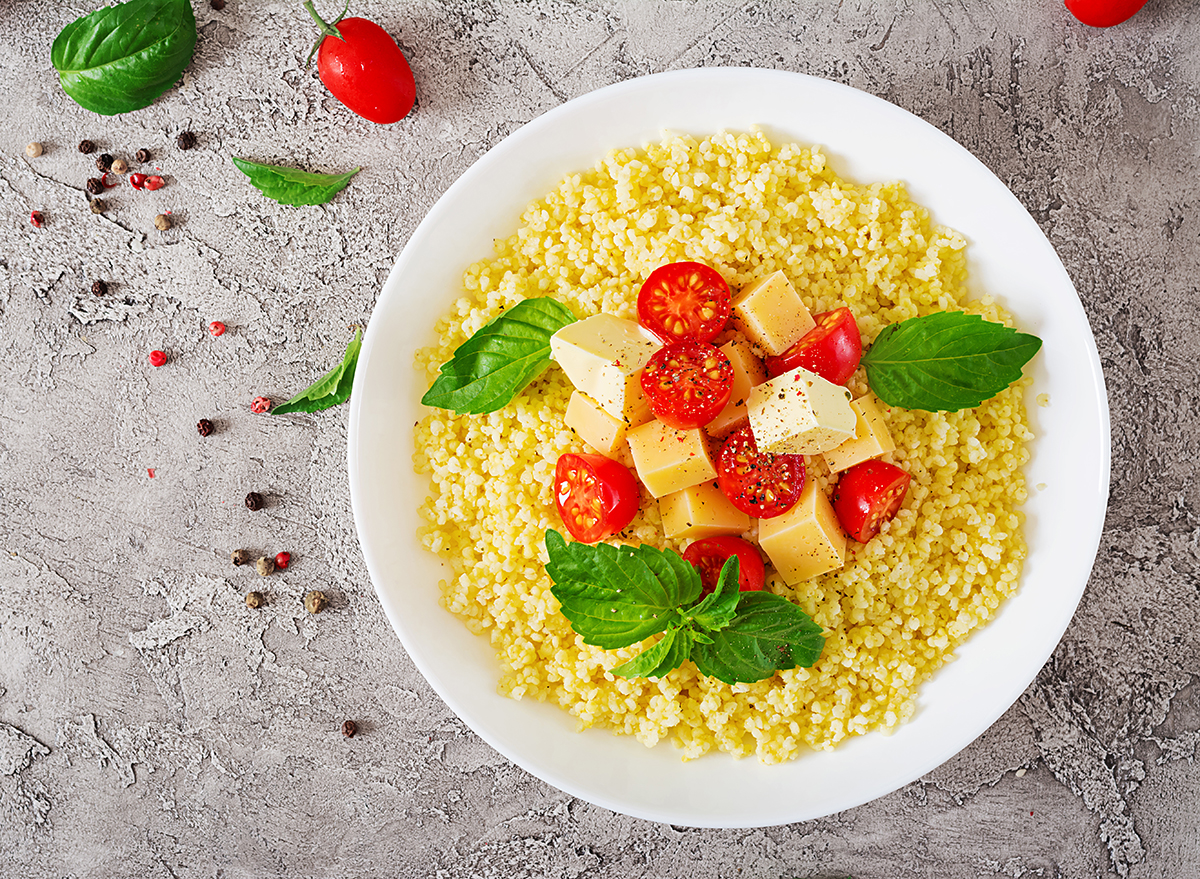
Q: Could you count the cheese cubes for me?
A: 9